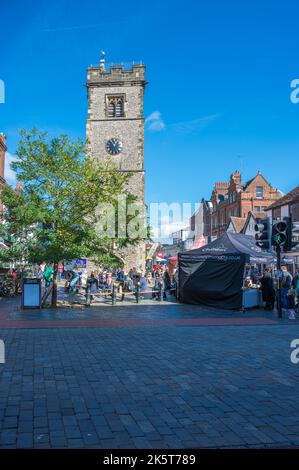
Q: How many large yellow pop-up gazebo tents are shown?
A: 0